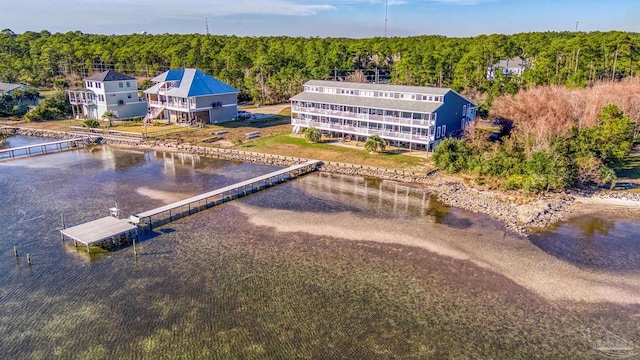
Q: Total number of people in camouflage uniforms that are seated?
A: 0